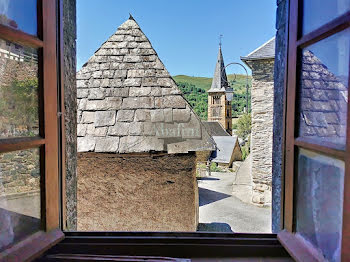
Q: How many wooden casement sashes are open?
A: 2